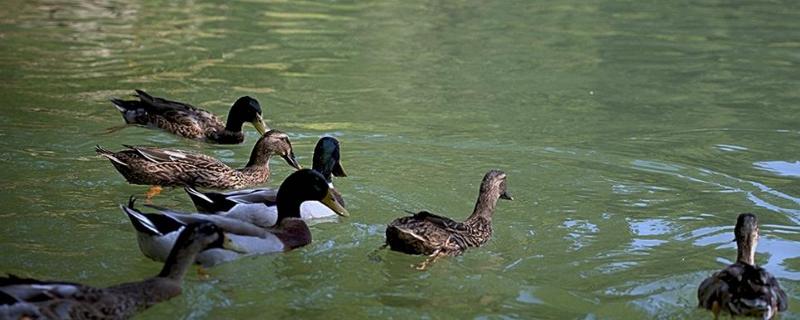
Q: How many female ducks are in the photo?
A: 3